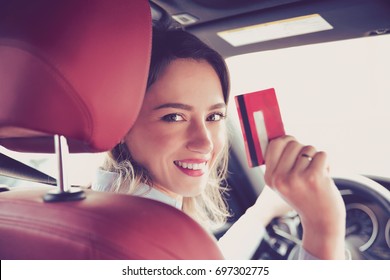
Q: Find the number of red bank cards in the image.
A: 1